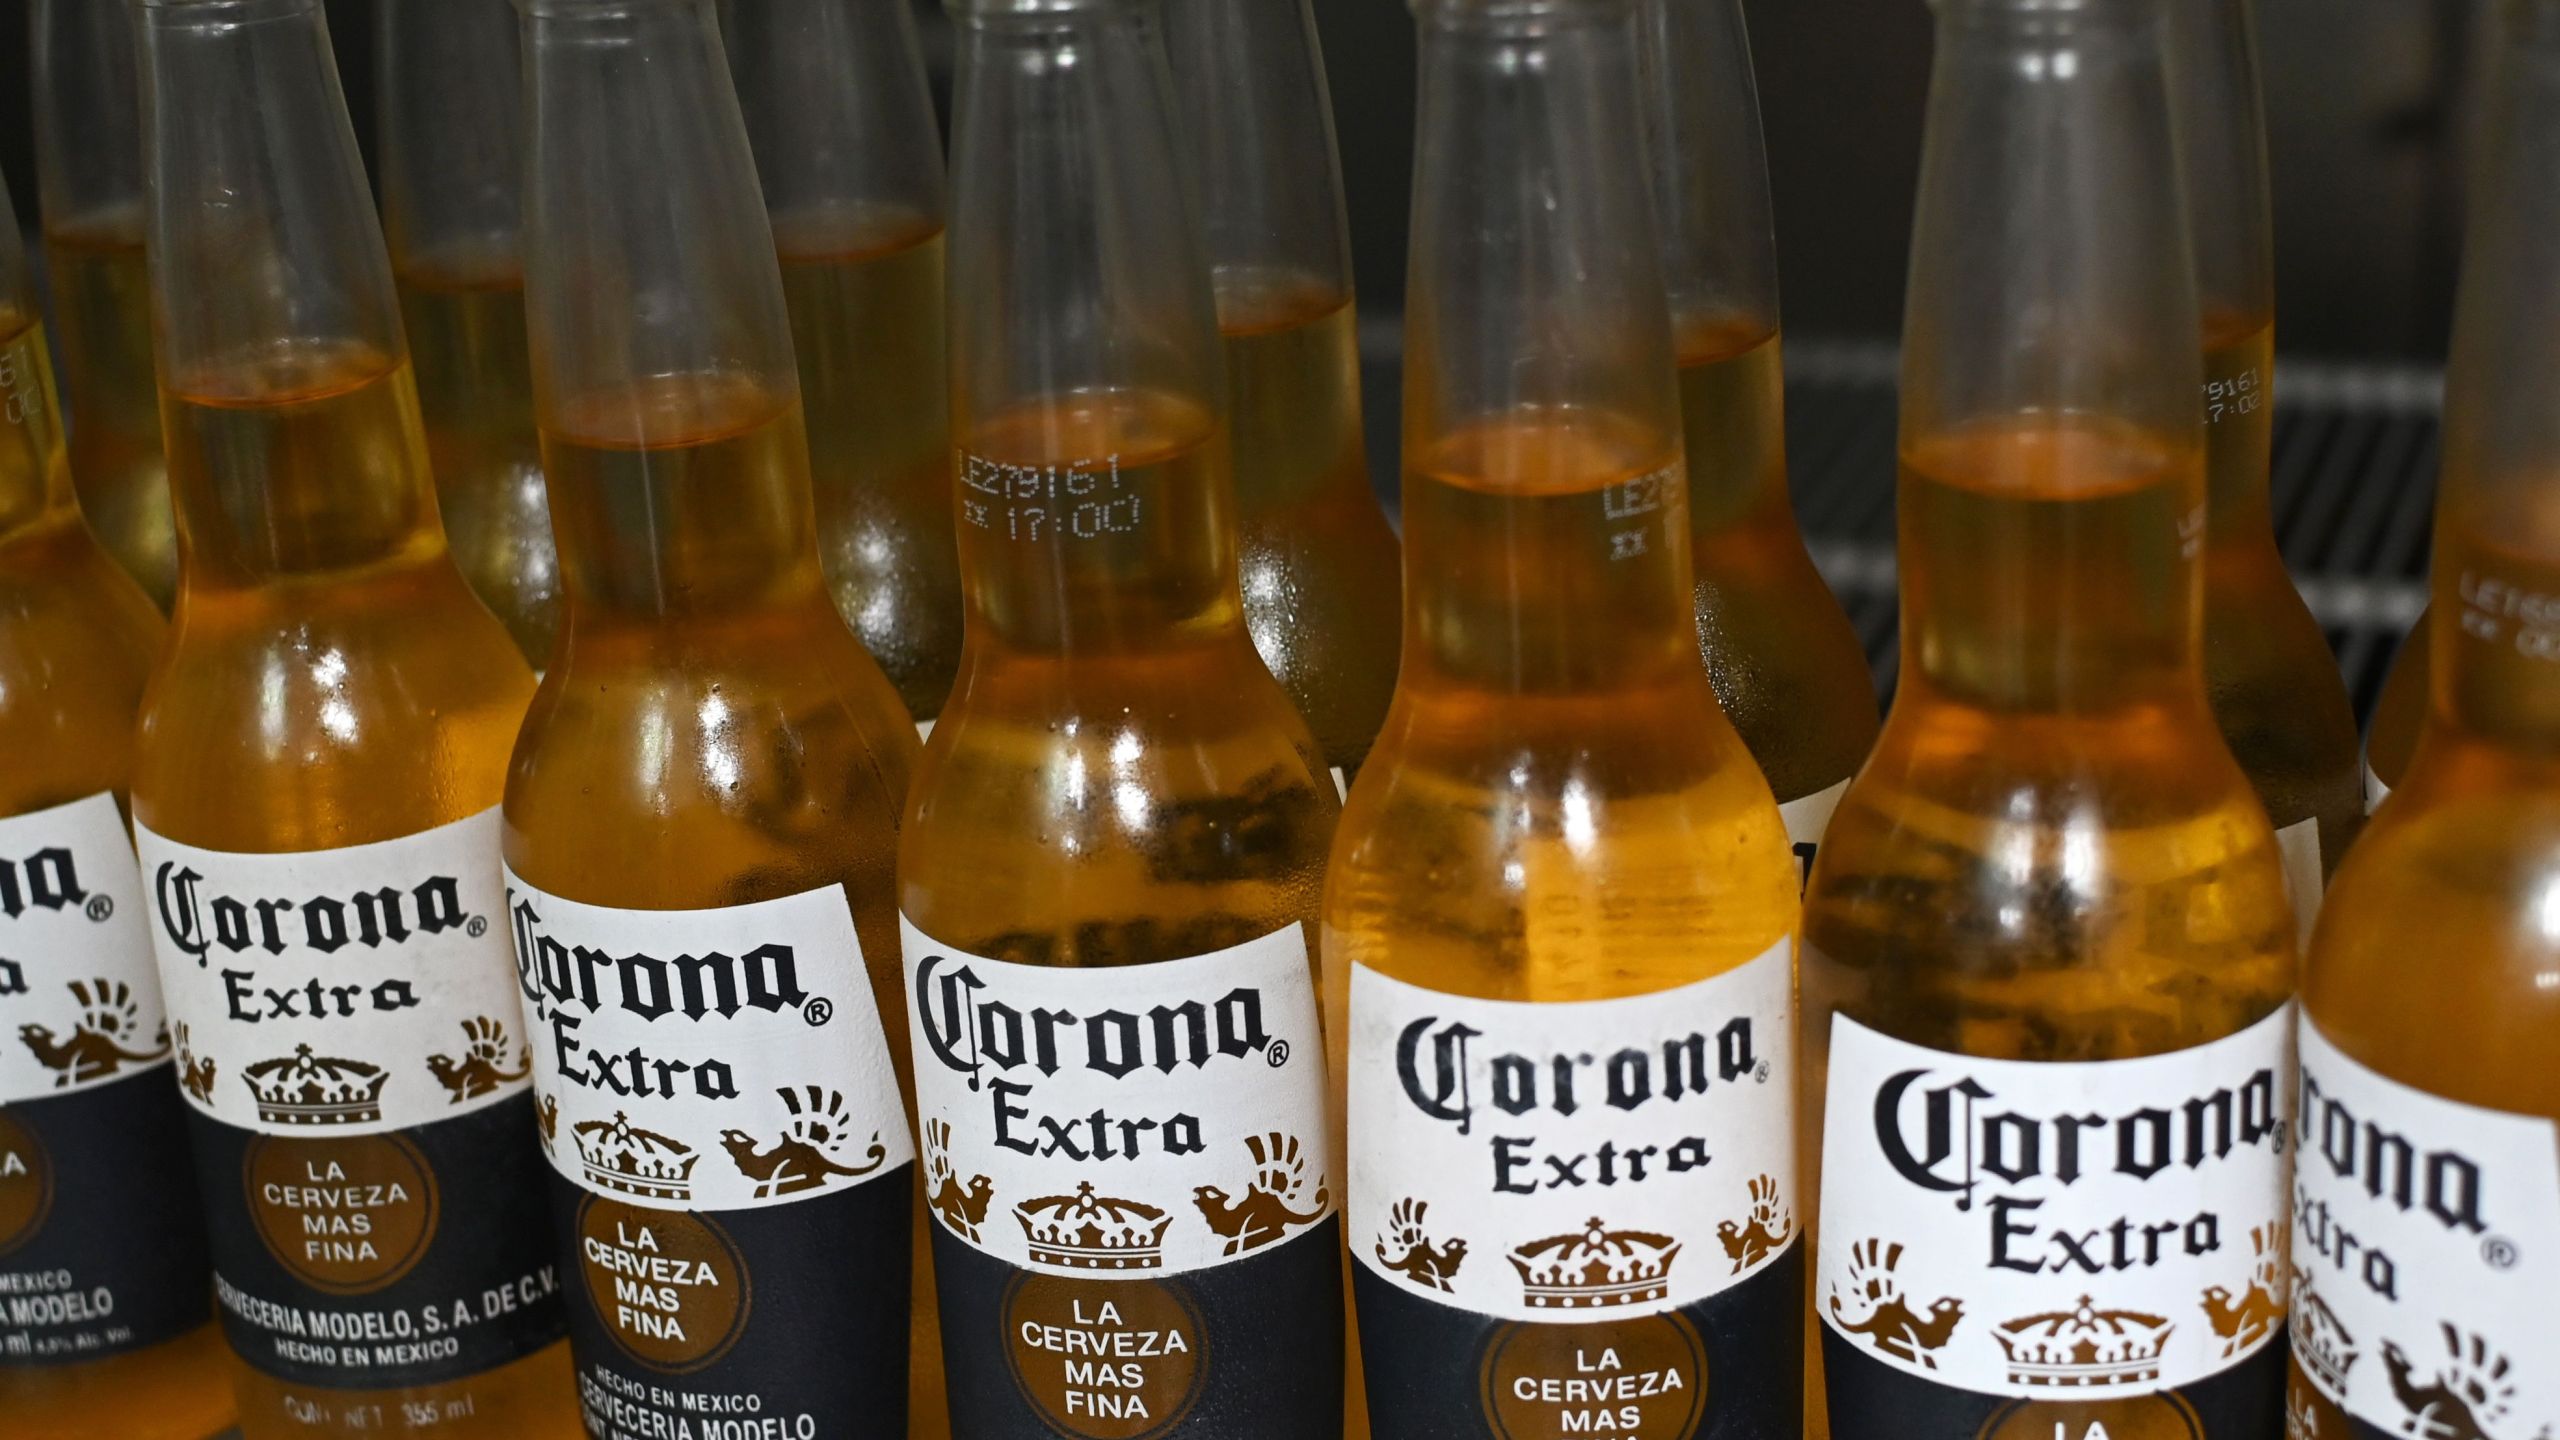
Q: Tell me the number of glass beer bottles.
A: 14